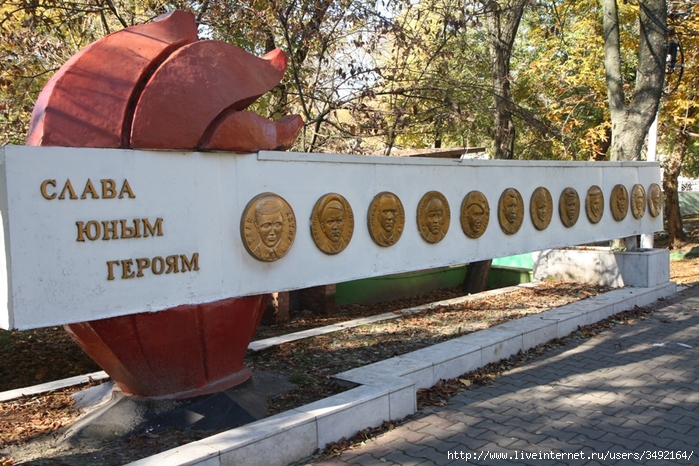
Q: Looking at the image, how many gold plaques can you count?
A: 12